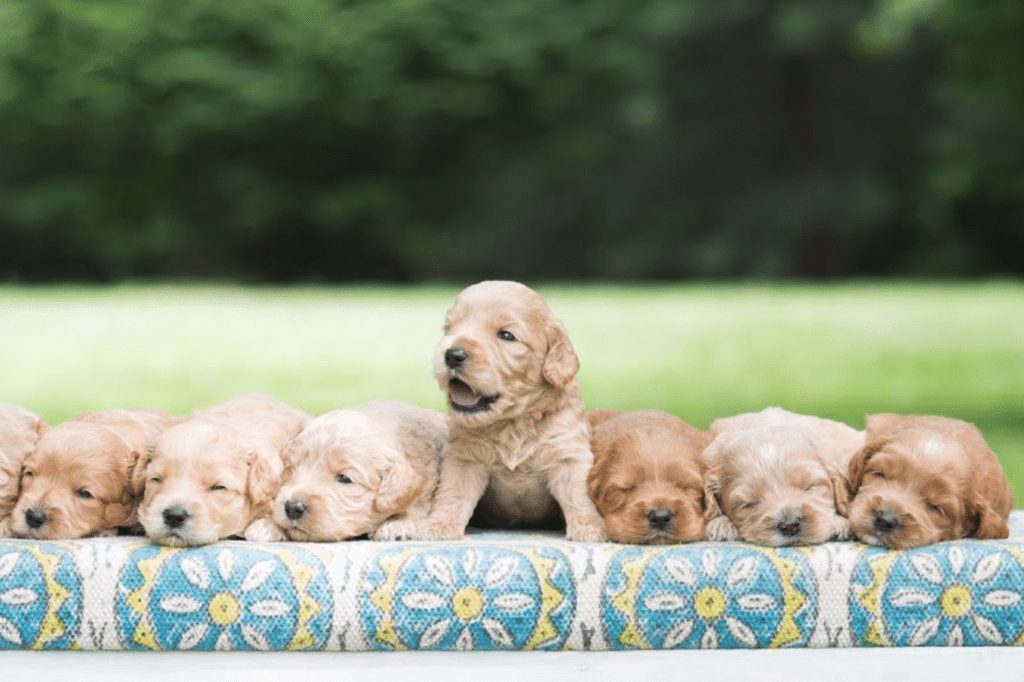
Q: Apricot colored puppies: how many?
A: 3